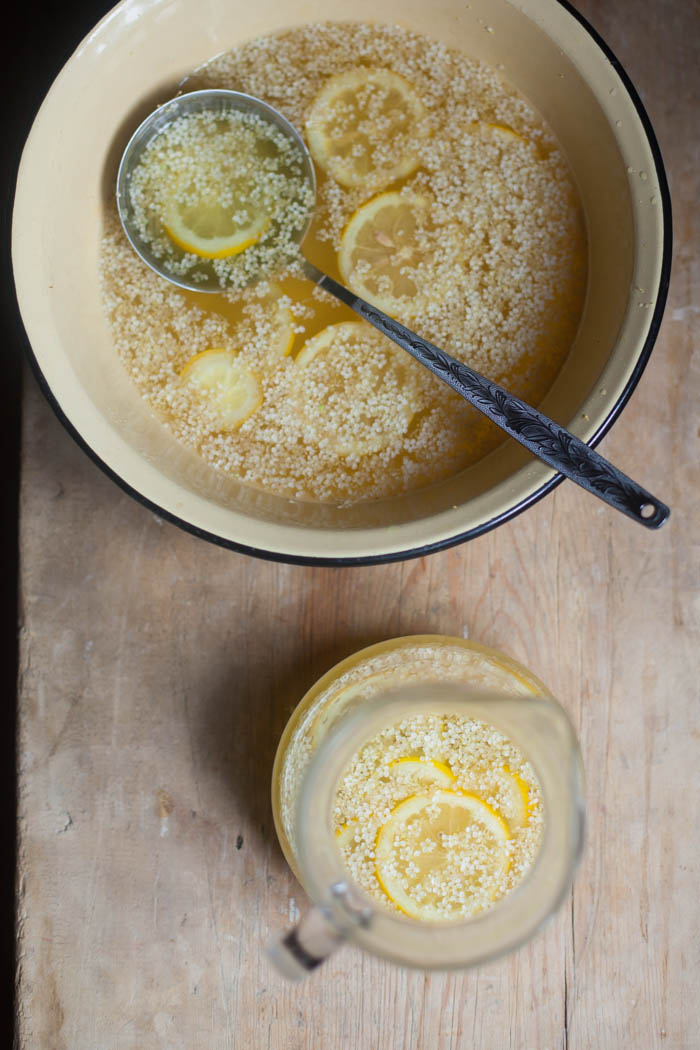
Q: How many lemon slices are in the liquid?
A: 11